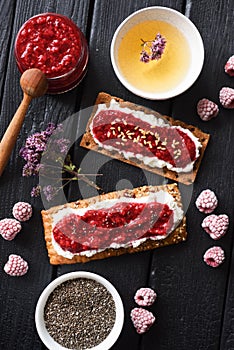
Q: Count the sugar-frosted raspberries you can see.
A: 11